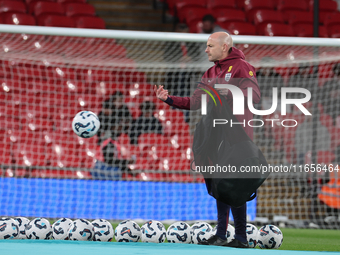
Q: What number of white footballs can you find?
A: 14